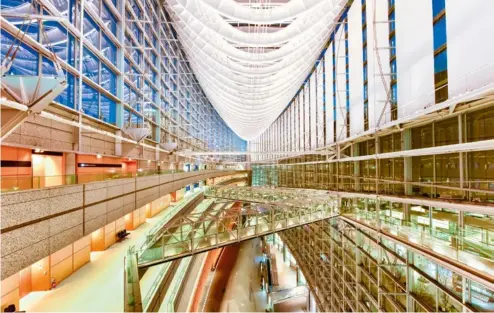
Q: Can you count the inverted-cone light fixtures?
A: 3